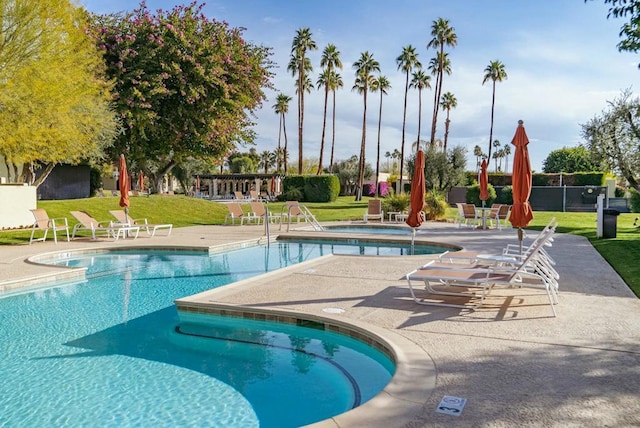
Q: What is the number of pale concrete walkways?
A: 1